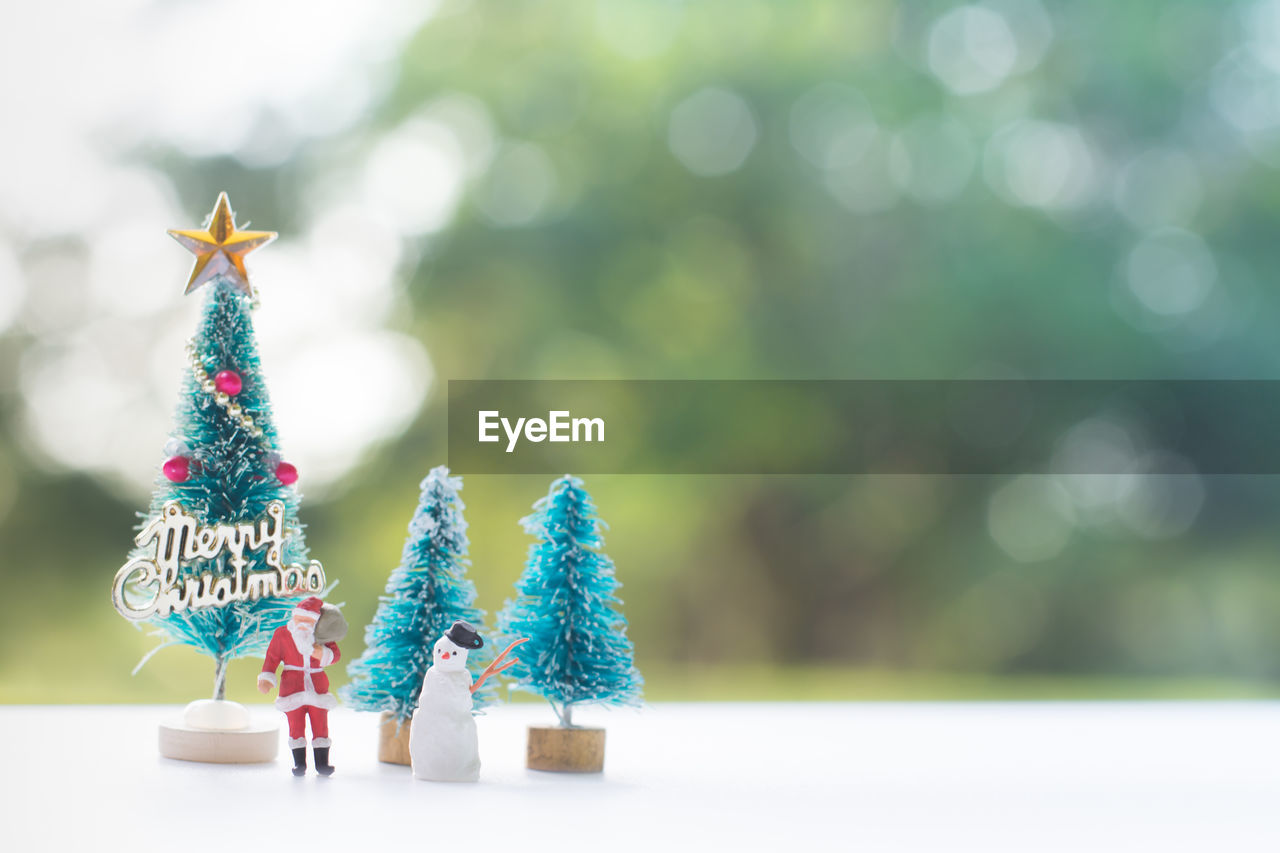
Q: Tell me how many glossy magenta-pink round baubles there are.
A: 3